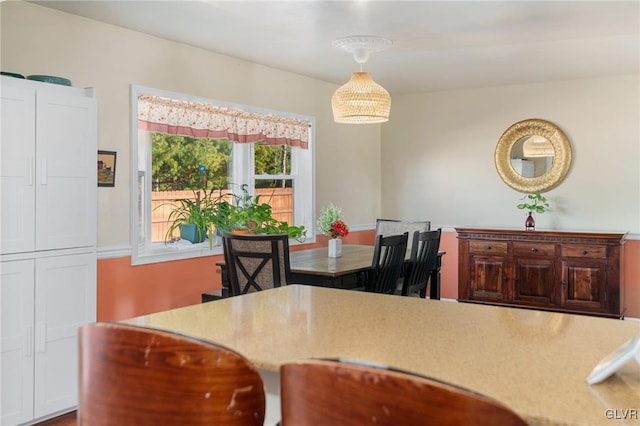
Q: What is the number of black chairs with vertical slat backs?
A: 2